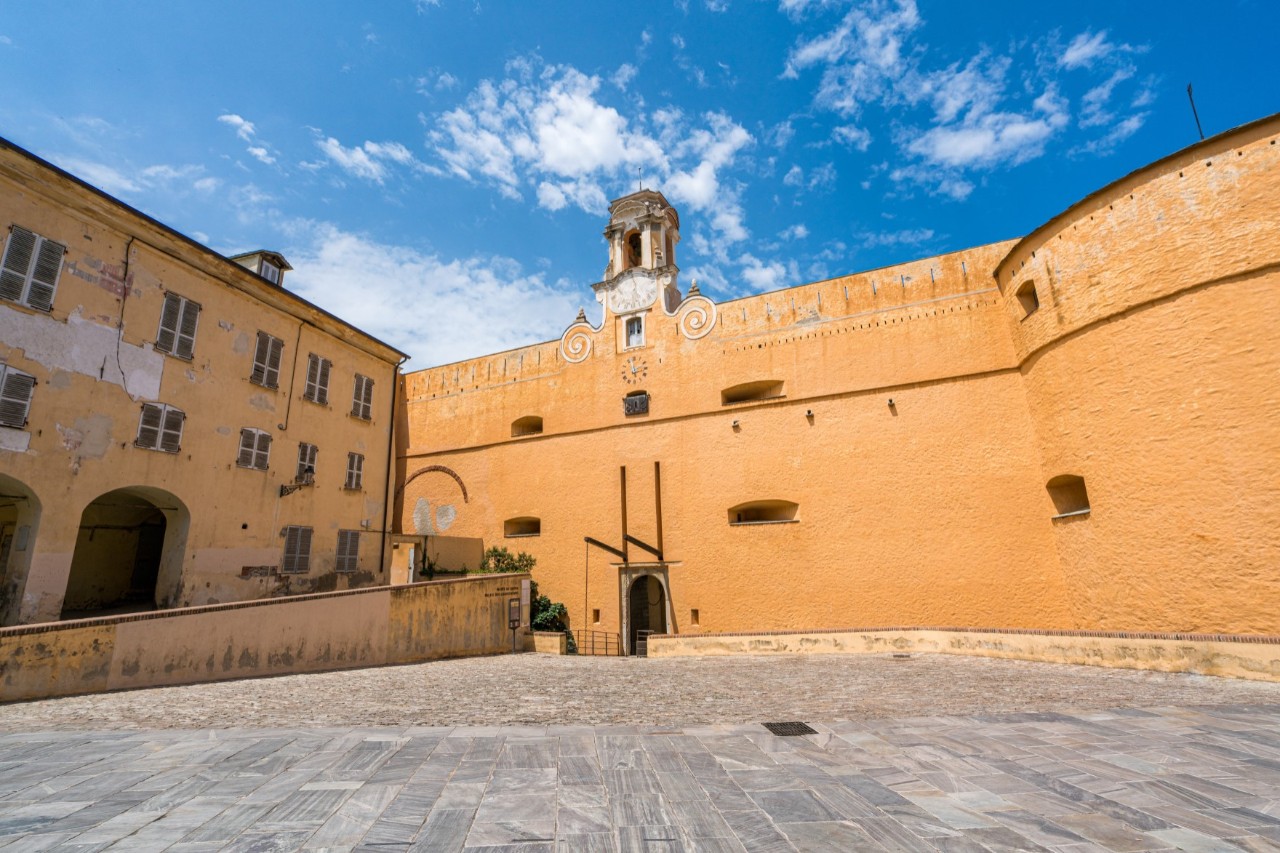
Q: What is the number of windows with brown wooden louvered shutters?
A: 12